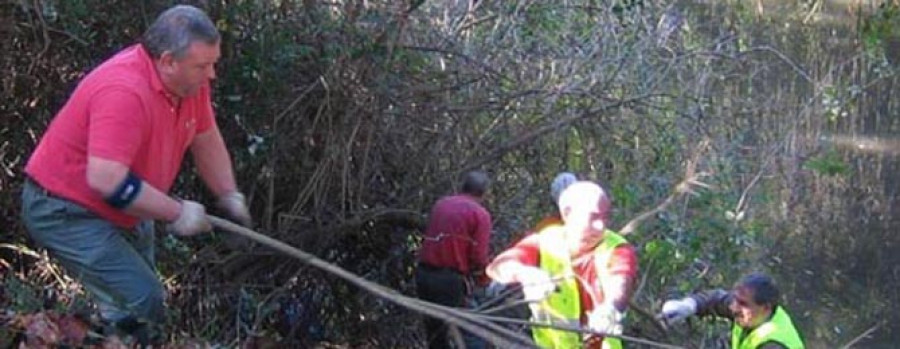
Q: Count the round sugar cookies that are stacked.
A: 0